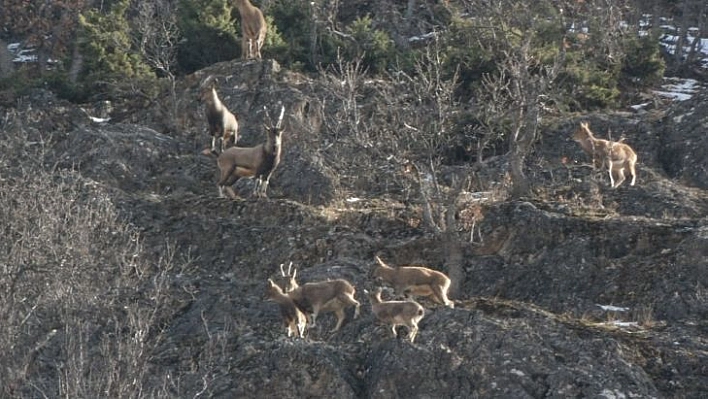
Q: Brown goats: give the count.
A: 8